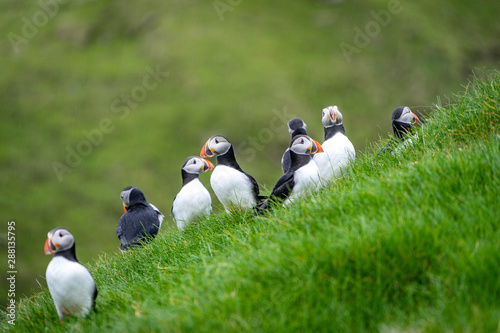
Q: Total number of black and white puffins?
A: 8